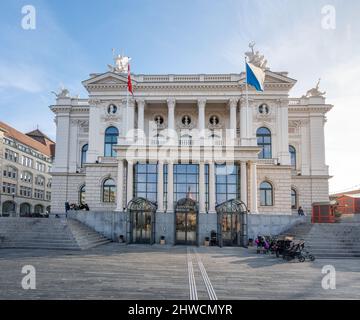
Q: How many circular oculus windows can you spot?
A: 5